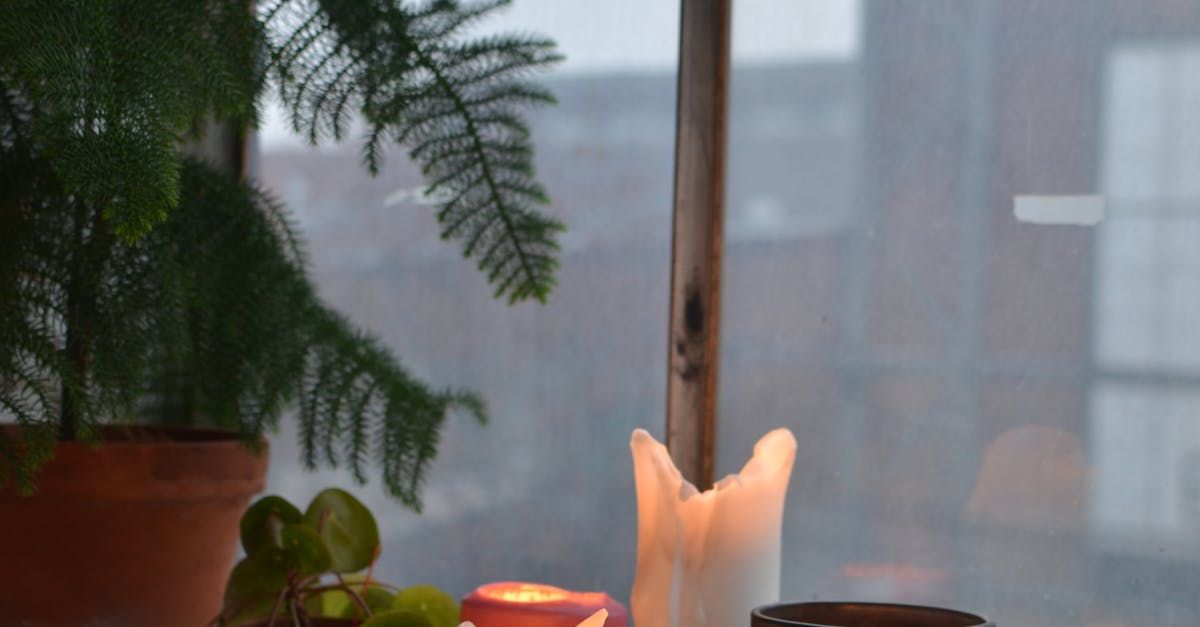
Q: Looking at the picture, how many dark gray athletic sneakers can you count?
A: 0